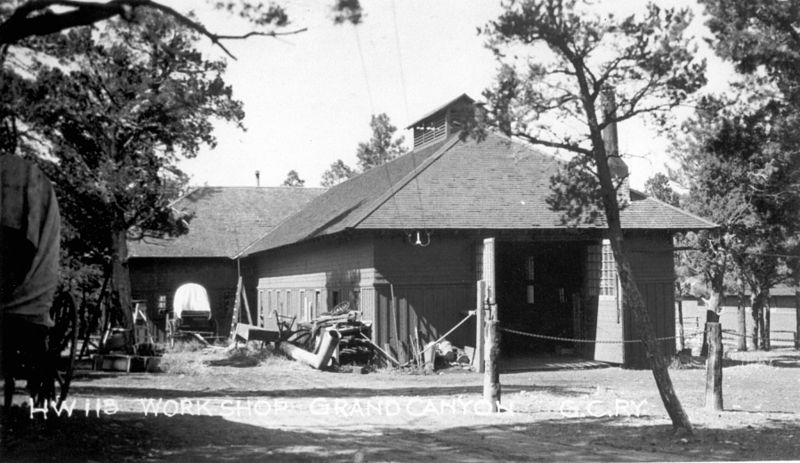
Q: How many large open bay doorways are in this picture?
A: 1